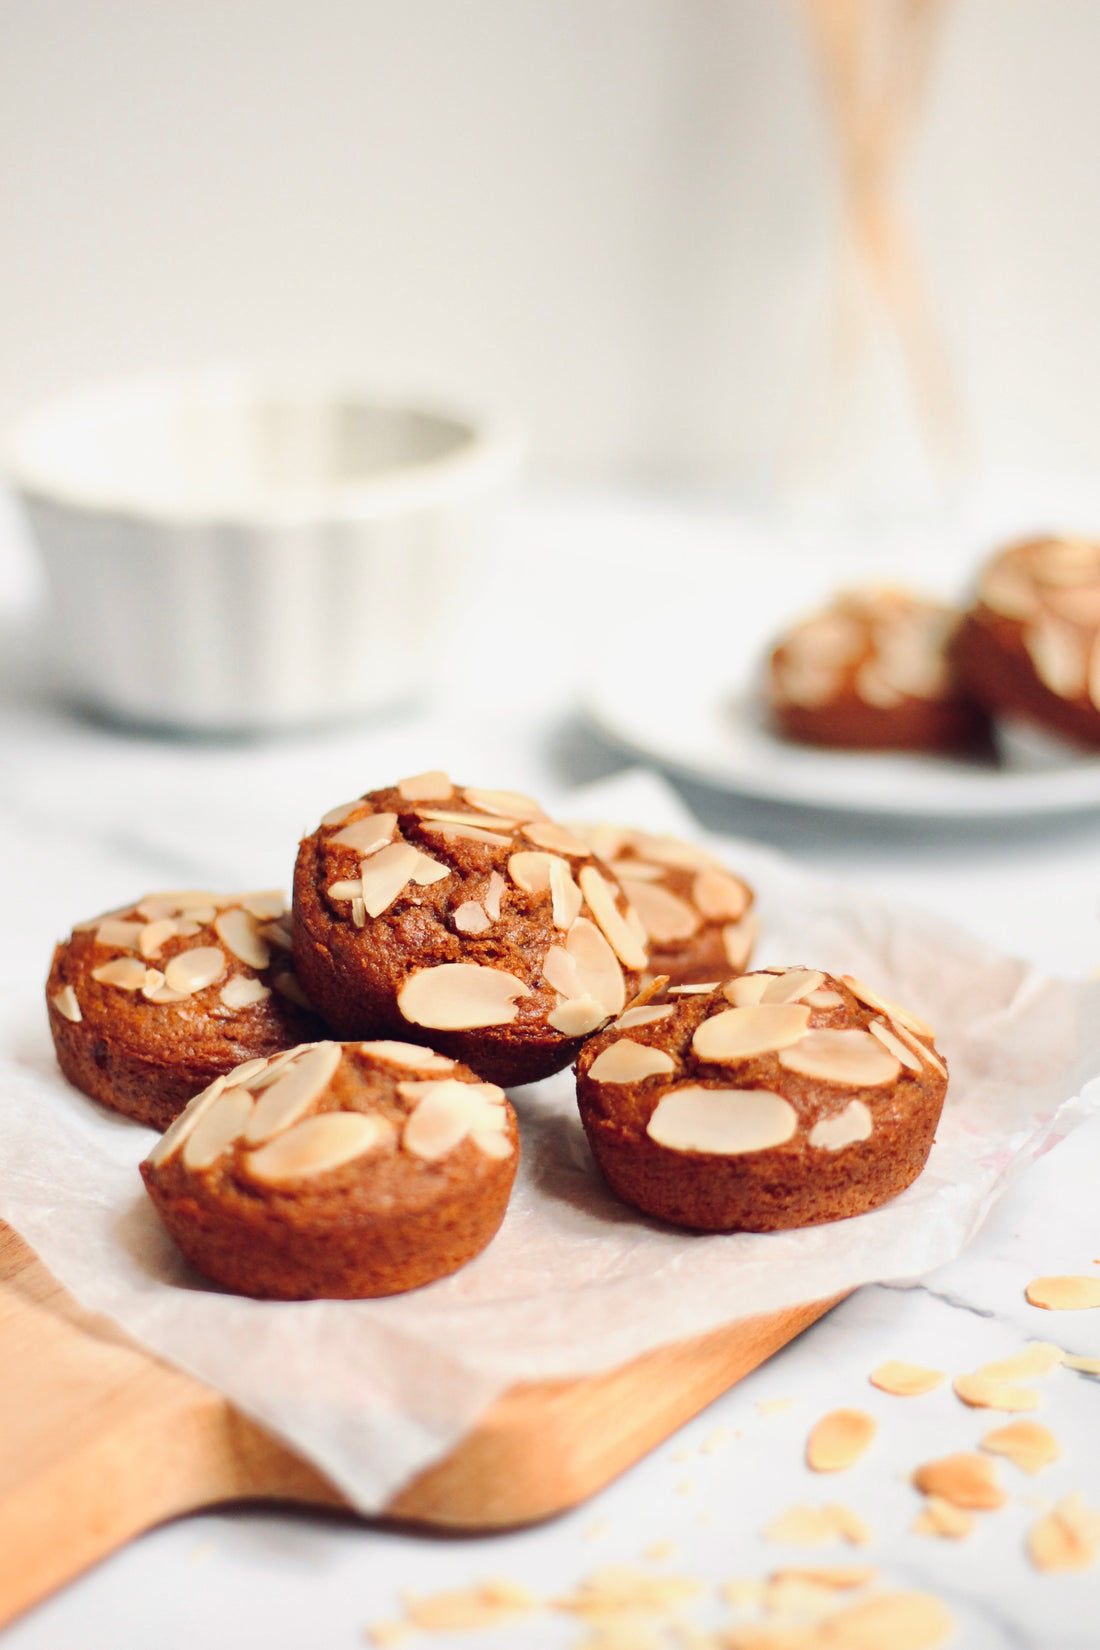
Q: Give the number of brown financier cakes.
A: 7